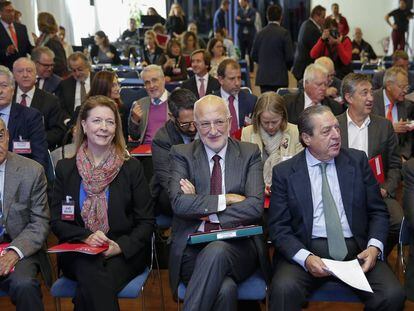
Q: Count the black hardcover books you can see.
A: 0